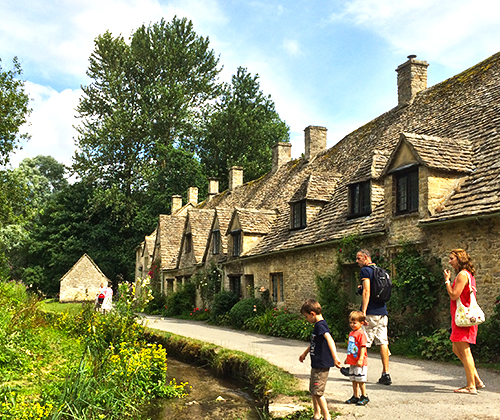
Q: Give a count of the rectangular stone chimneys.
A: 7